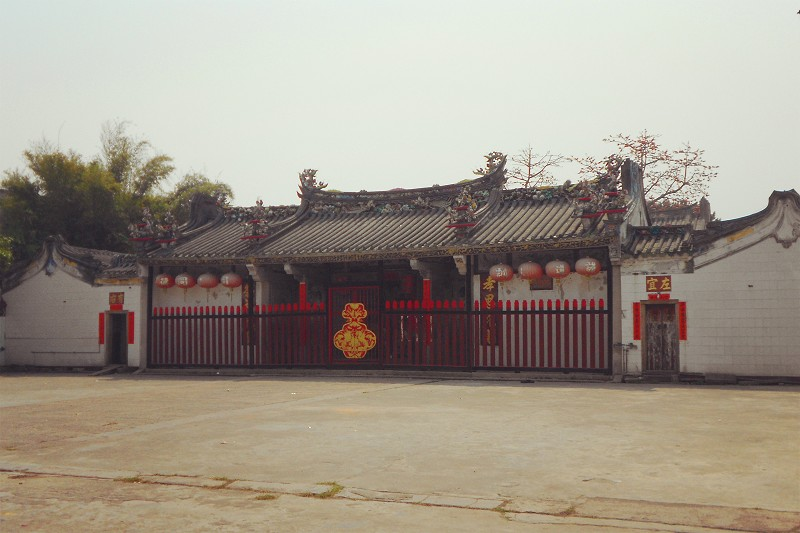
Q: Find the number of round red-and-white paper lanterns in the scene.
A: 8